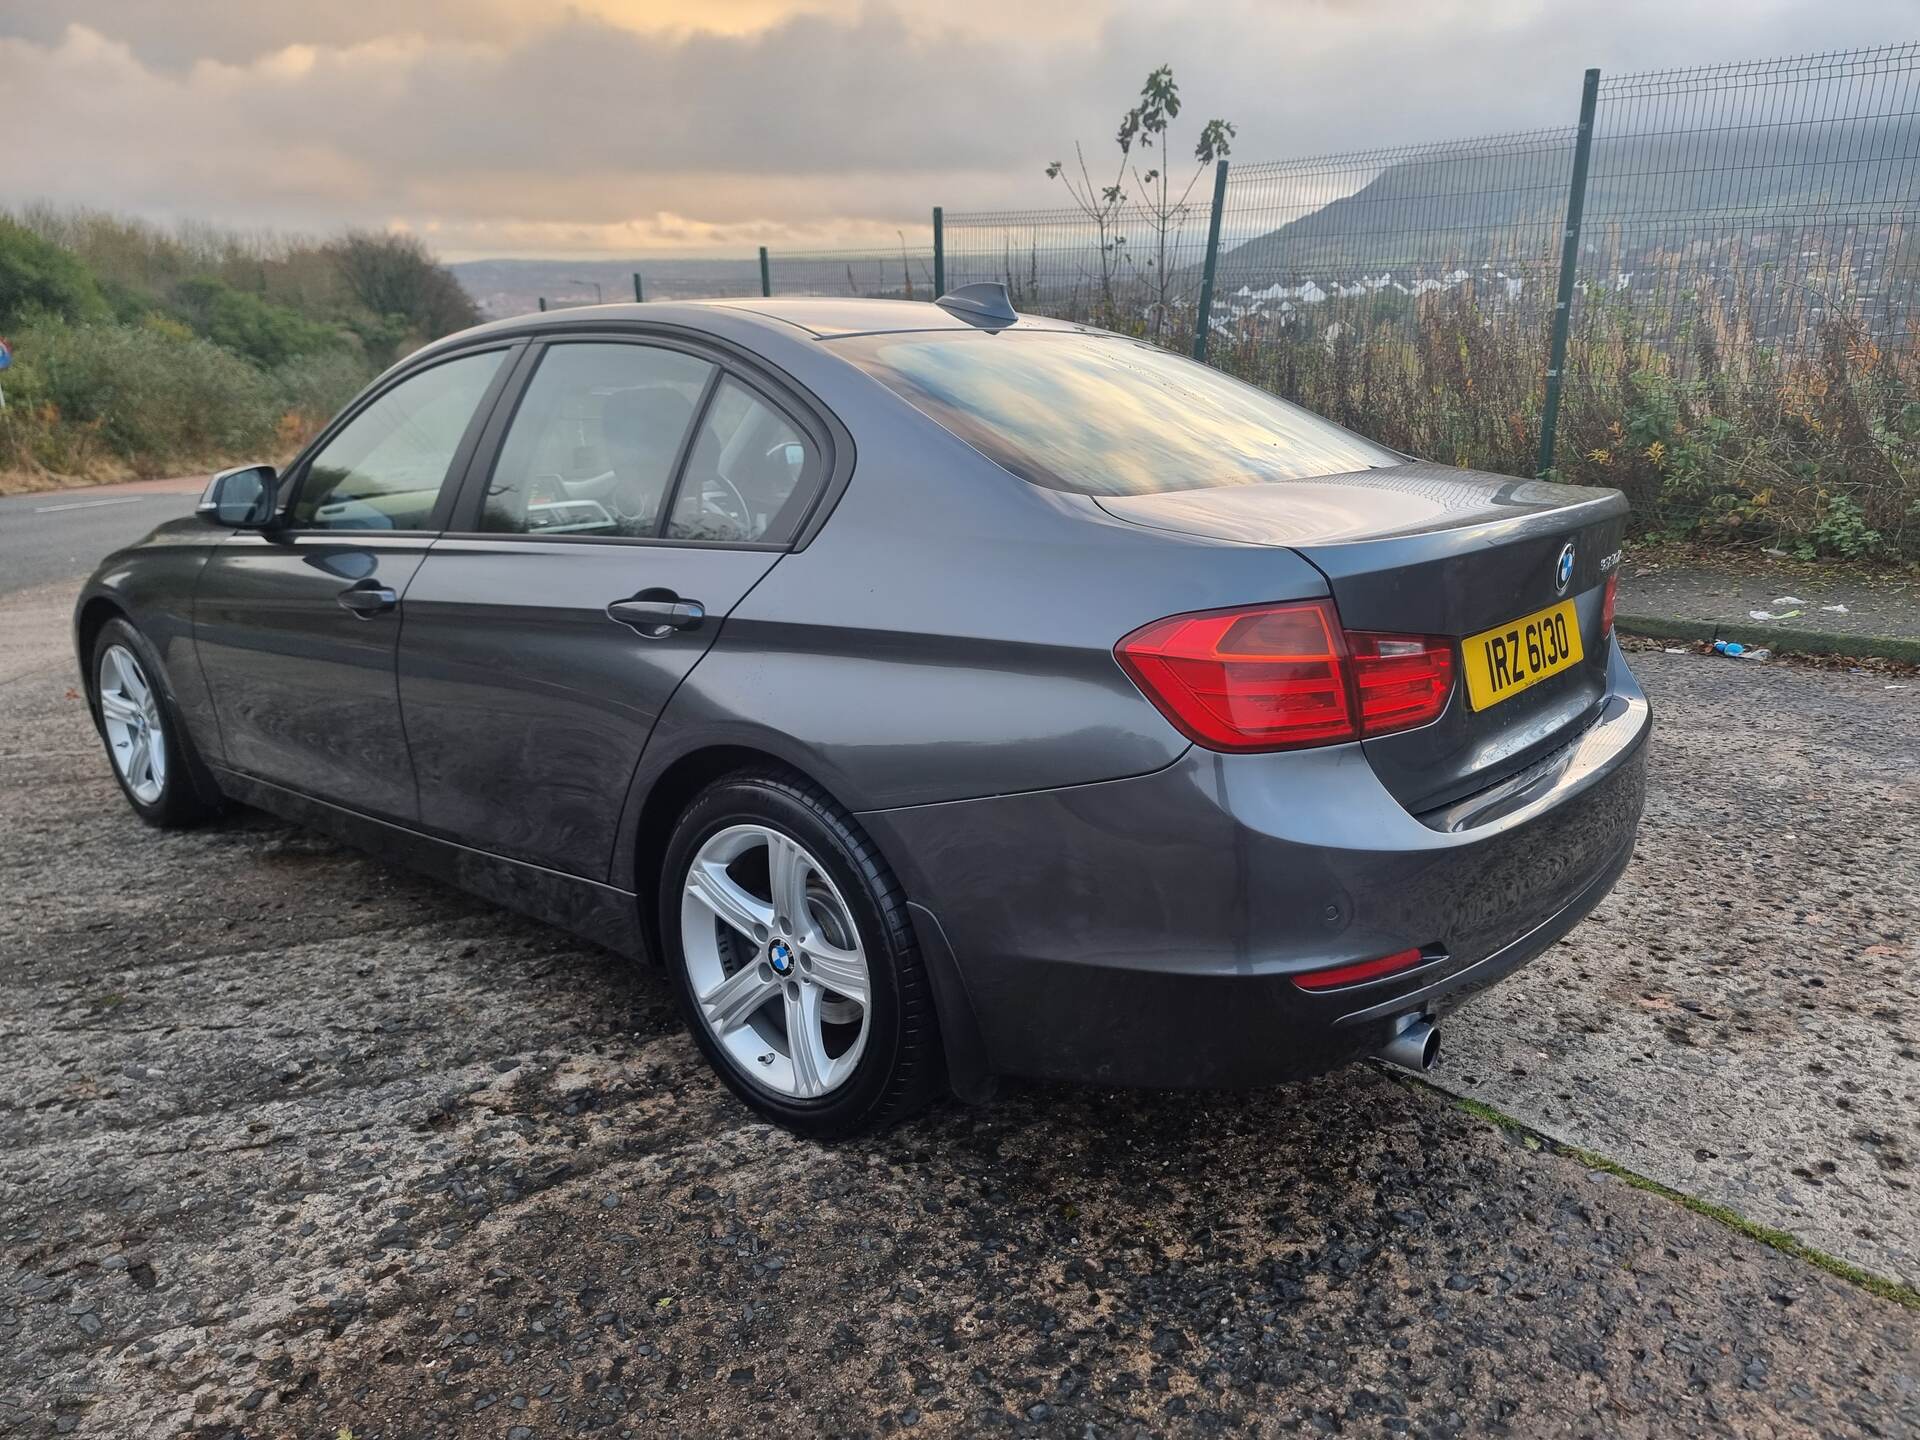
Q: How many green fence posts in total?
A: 6